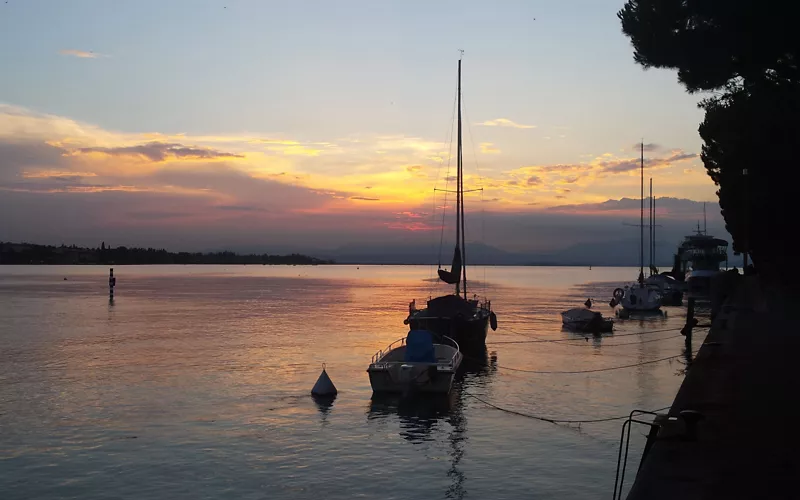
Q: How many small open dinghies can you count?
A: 2